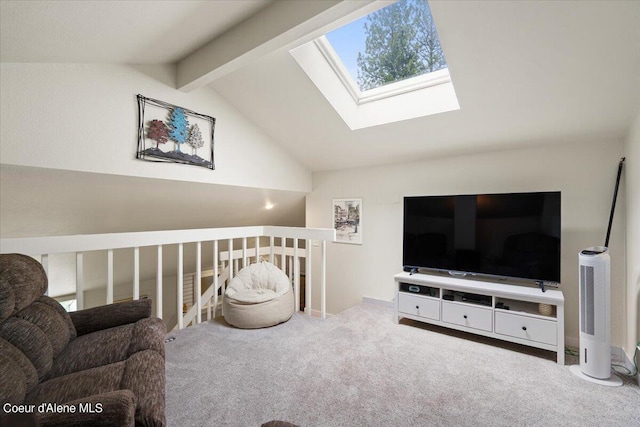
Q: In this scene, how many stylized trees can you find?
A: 3